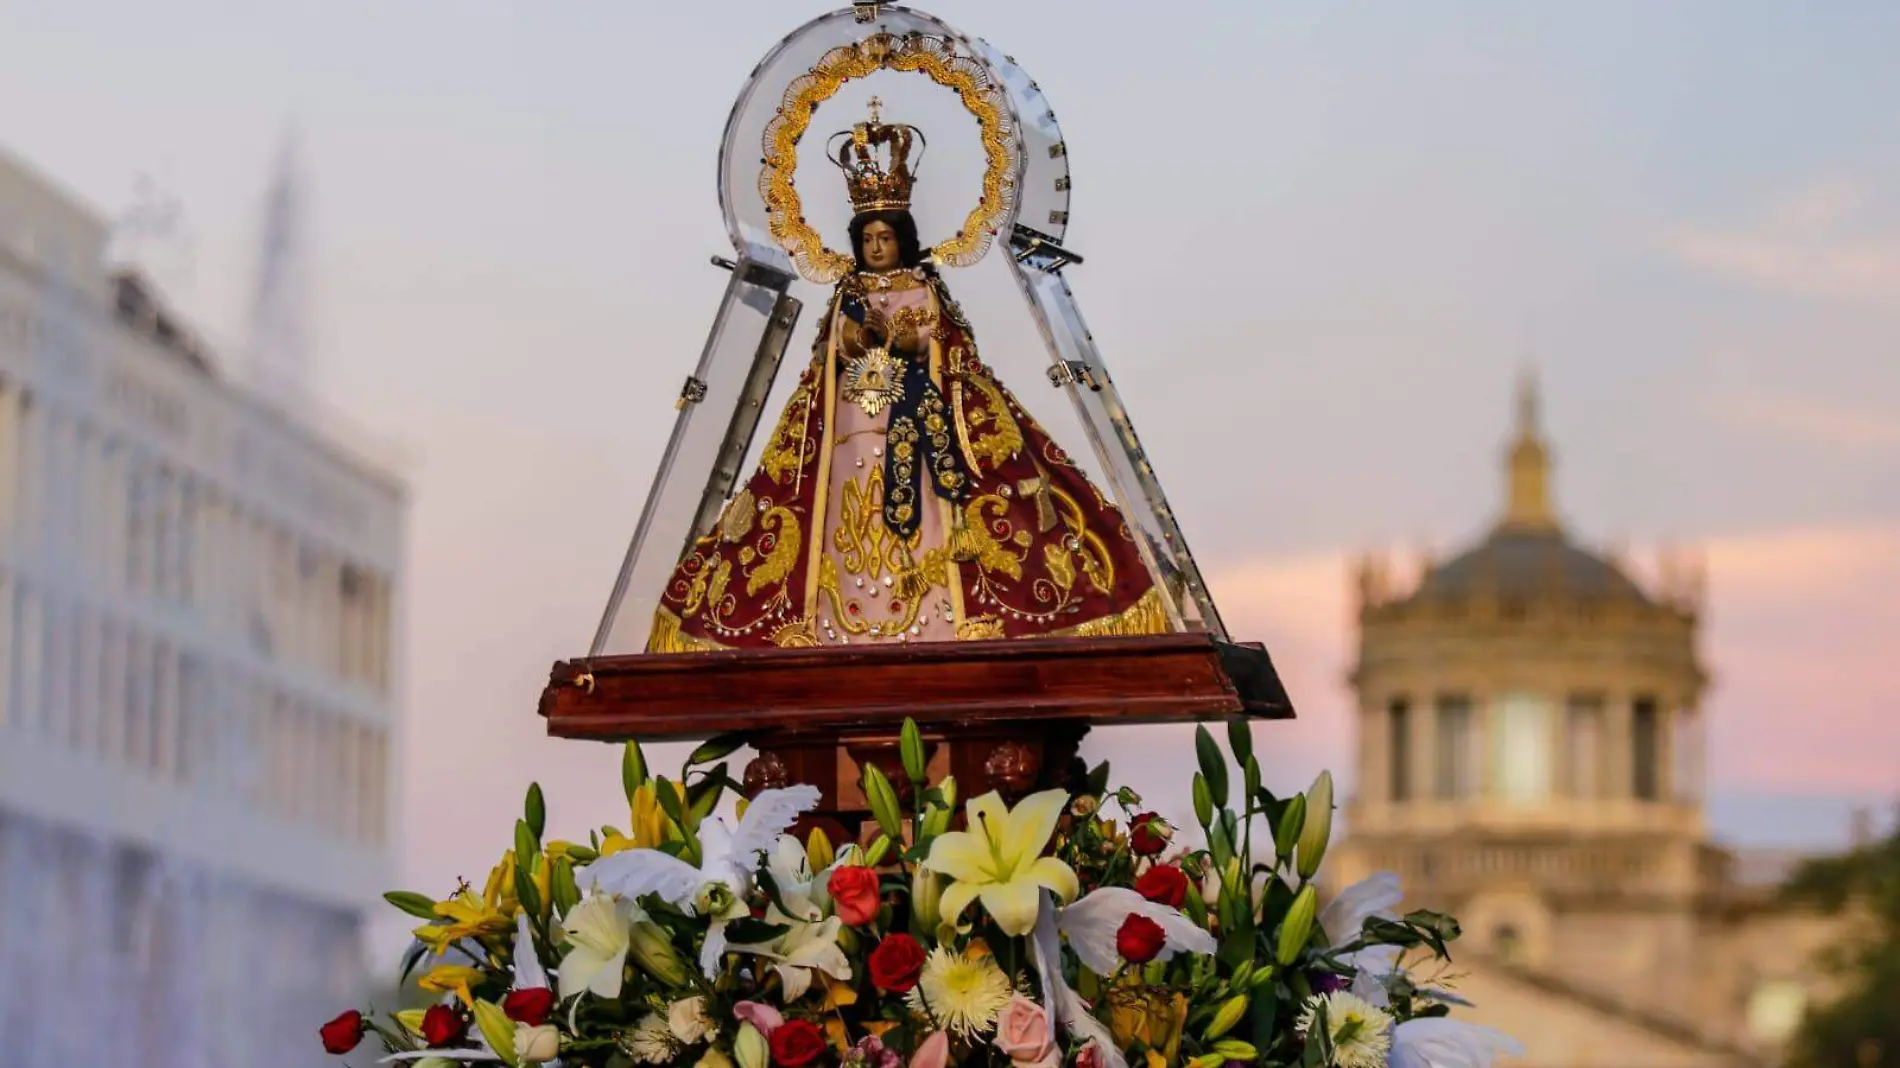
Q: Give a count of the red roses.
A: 9